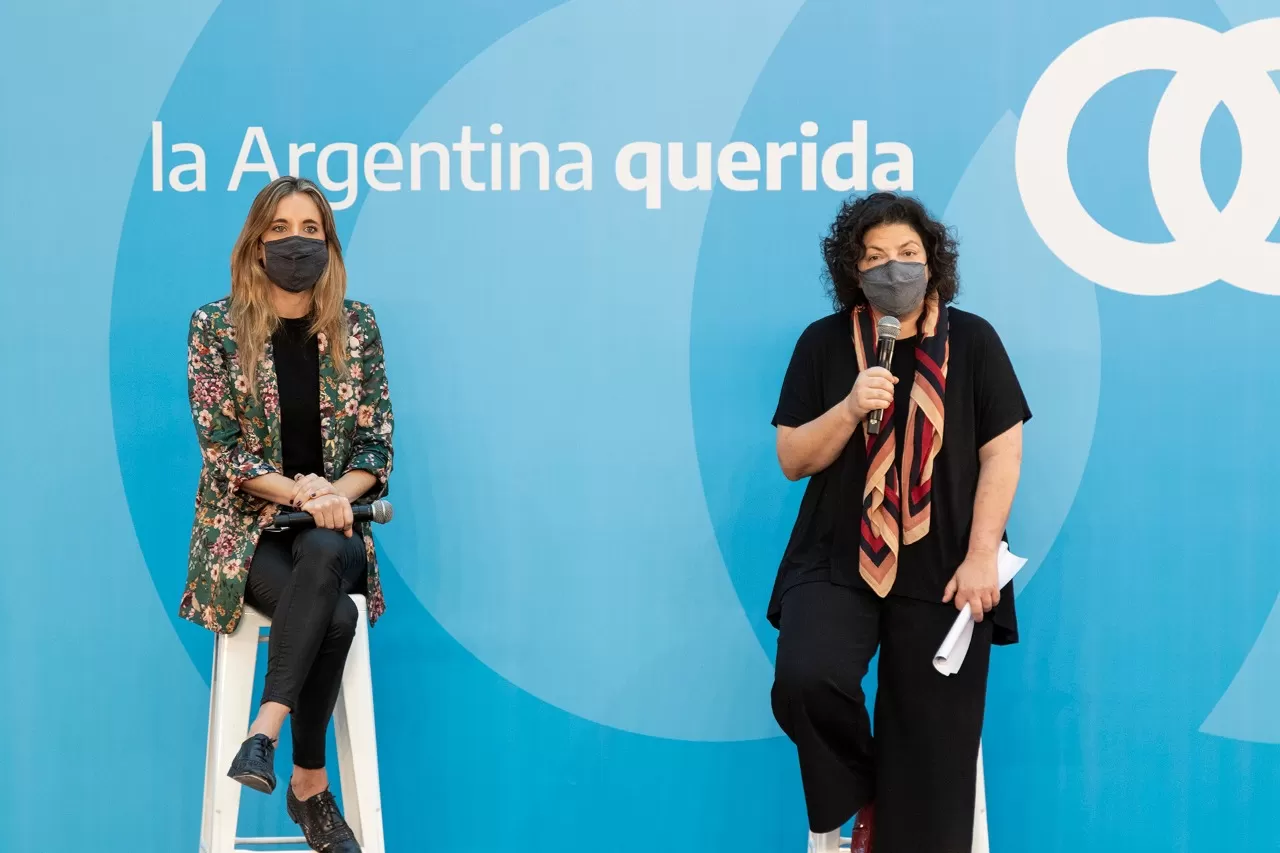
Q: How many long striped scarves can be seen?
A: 1